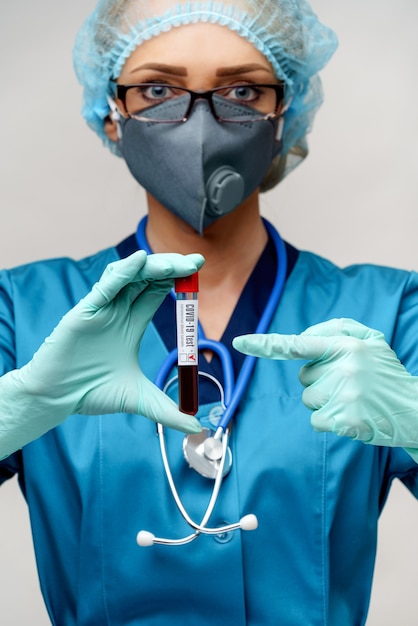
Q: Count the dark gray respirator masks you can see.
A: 1